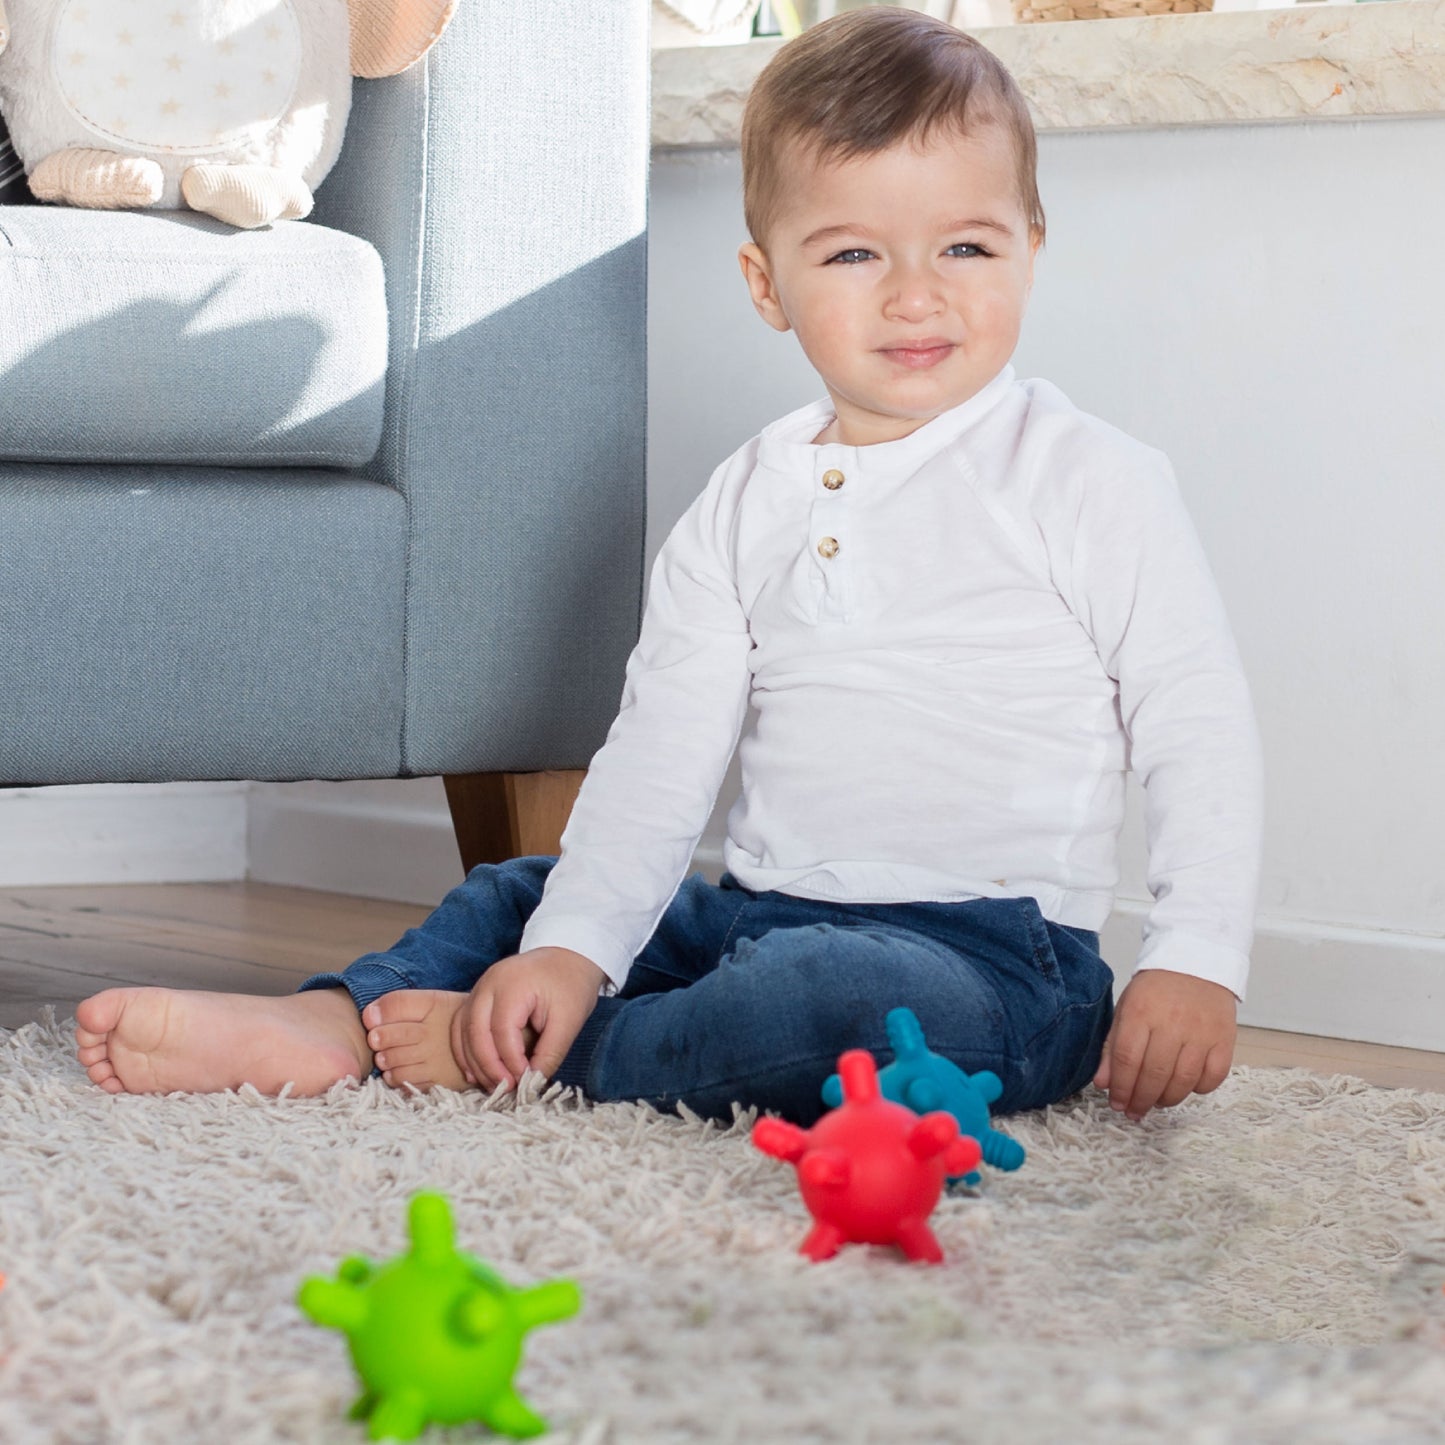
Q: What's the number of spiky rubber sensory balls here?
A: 3